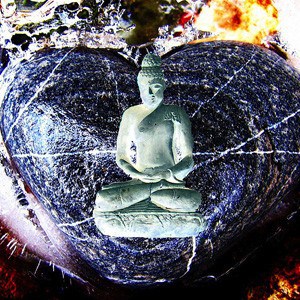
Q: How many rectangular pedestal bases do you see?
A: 1